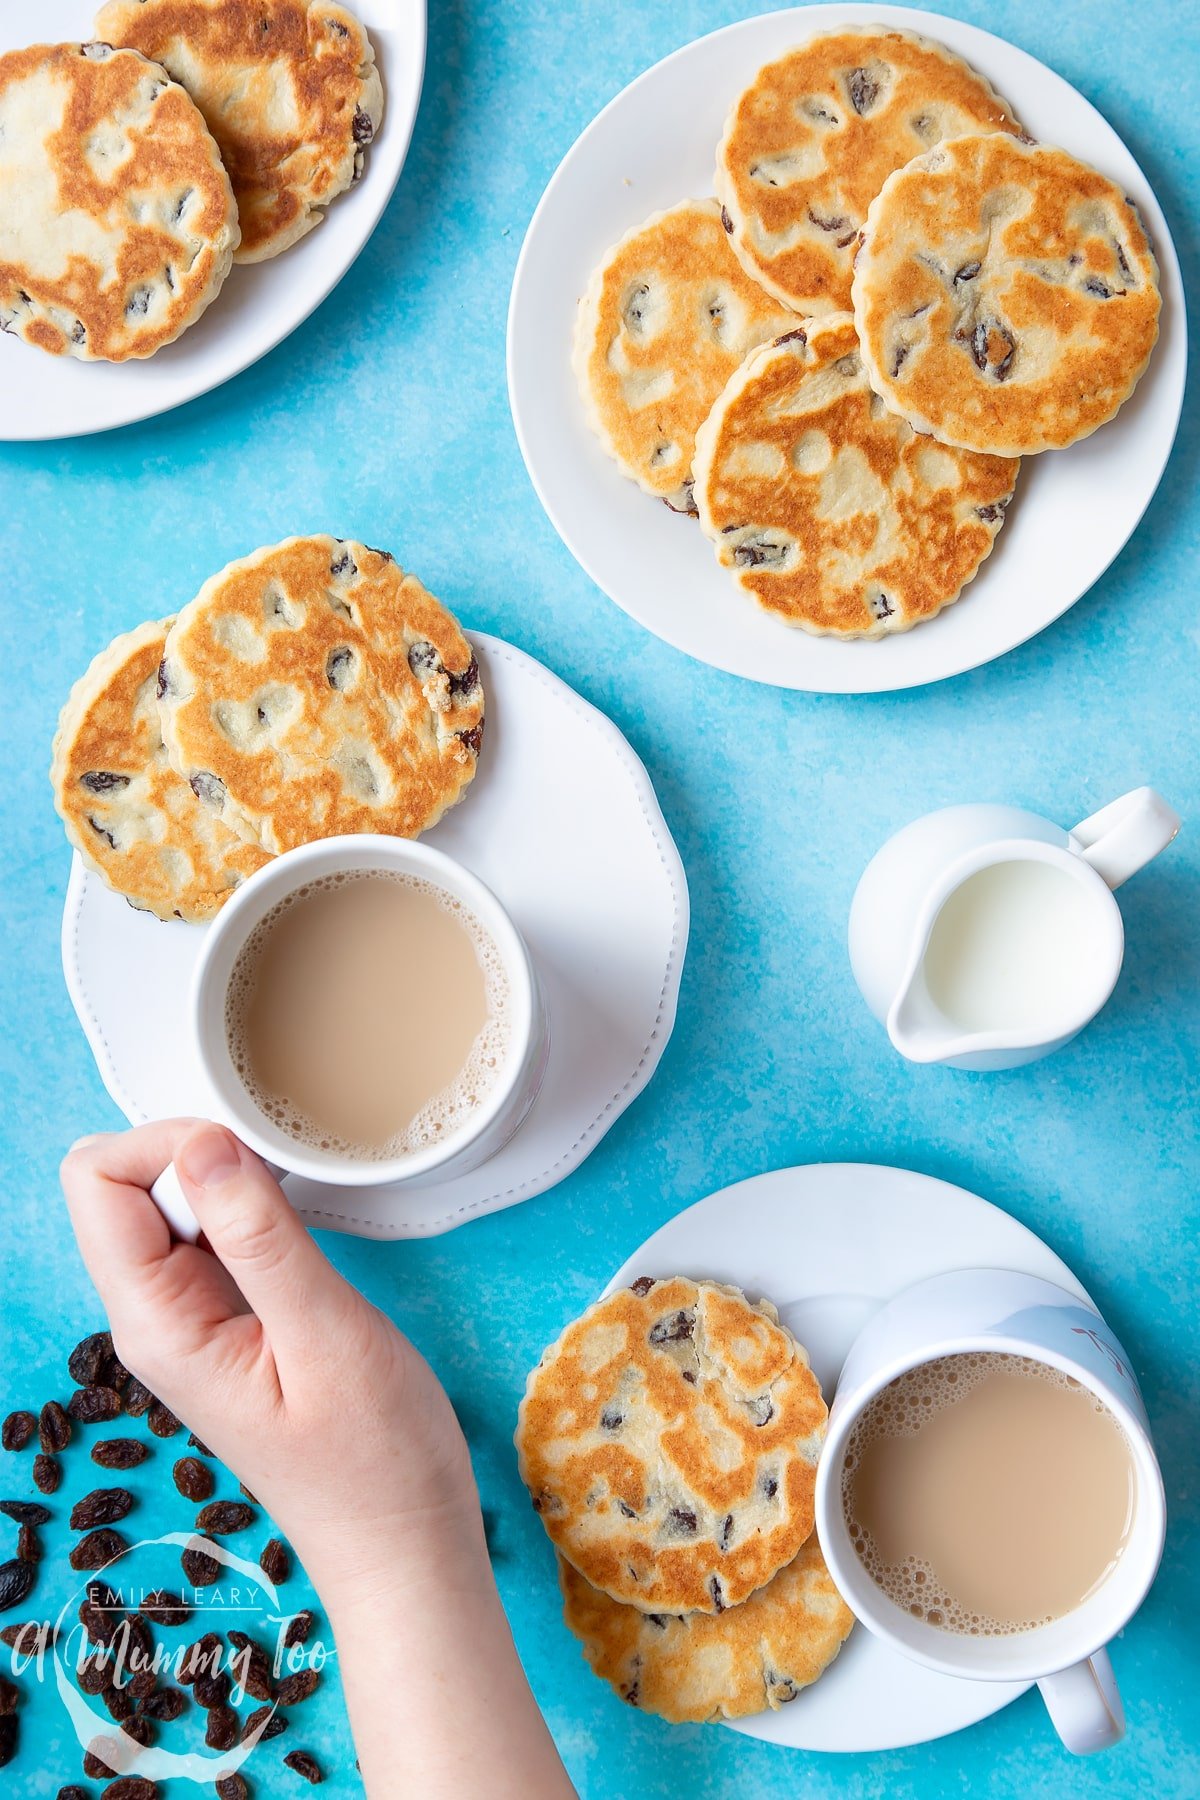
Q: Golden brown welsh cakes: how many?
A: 10